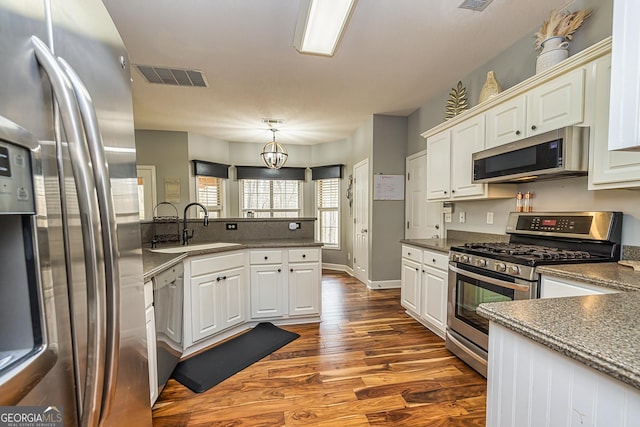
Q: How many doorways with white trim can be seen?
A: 3